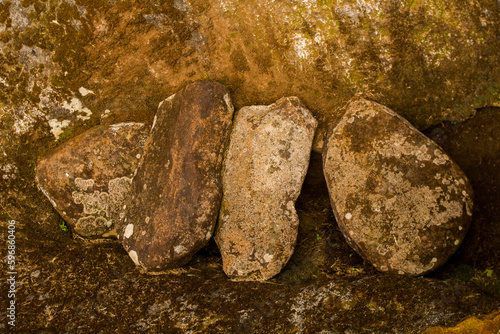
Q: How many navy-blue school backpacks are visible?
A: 0